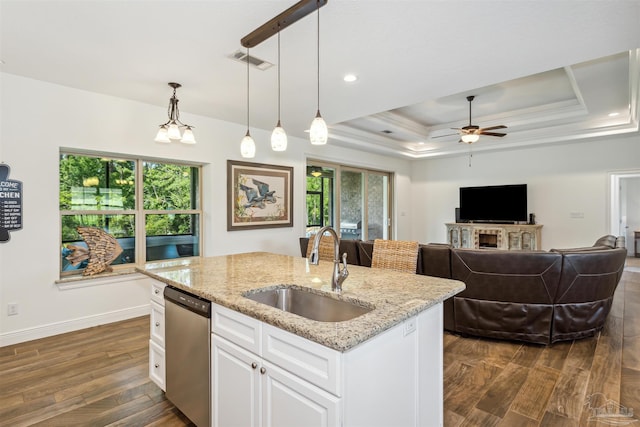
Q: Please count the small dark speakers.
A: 2